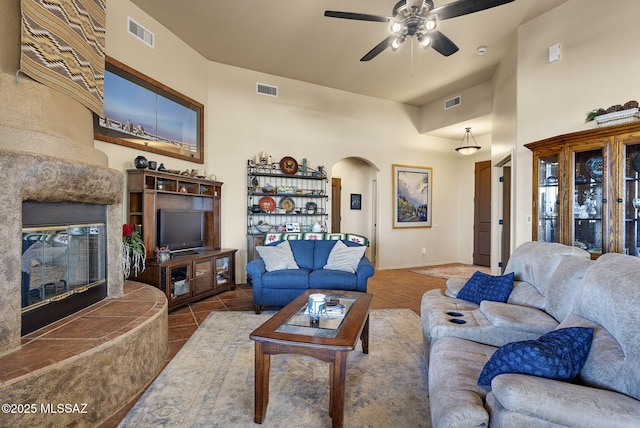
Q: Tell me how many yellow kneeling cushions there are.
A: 0